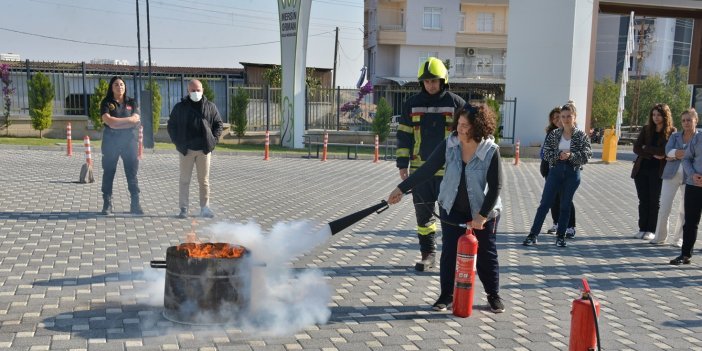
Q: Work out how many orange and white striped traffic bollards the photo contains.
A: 7